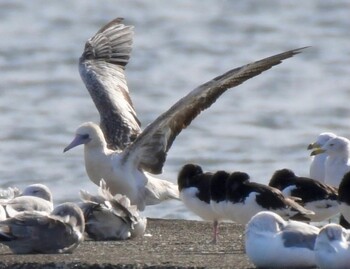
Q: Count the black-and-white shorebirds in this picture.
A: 5